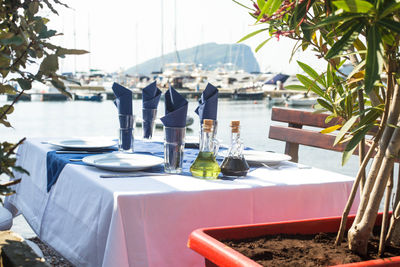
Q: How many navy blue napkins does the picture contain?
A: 4